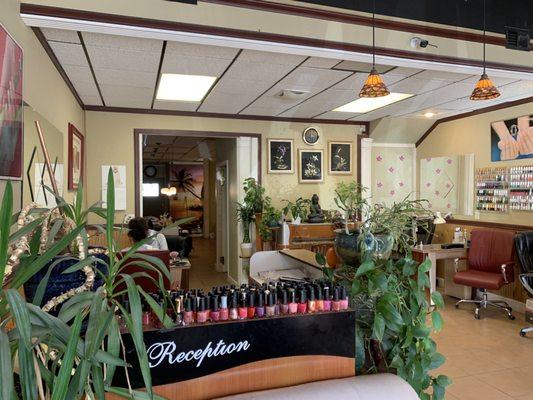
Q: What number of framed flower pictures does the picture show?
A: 3